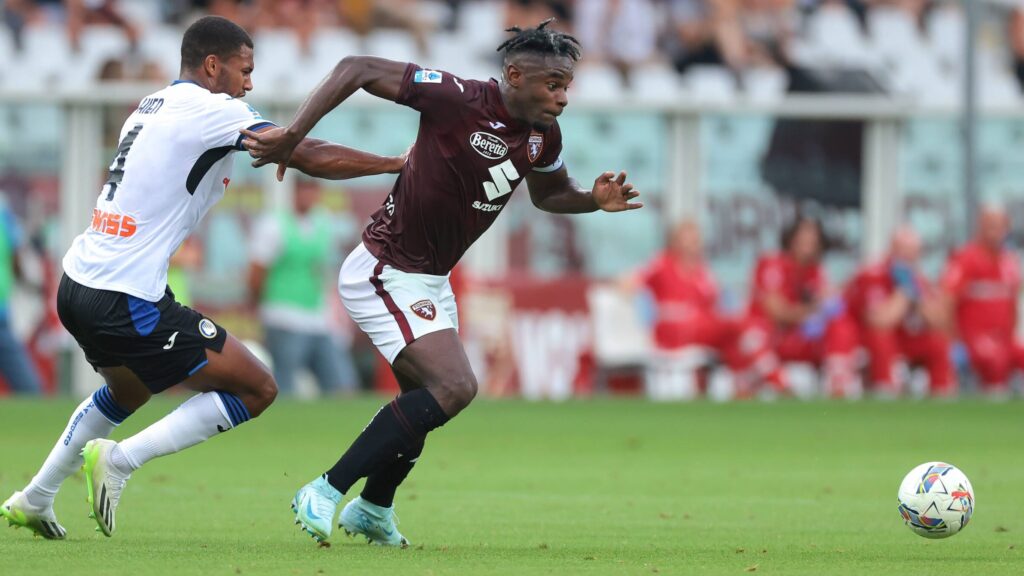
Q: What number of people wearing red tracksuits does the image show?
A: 4